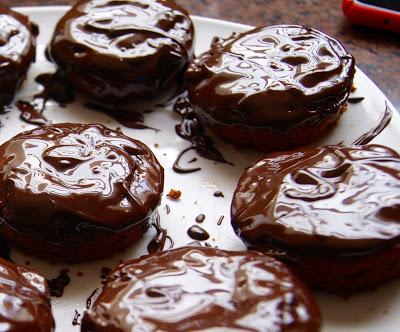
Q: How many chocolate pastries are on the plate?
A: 7